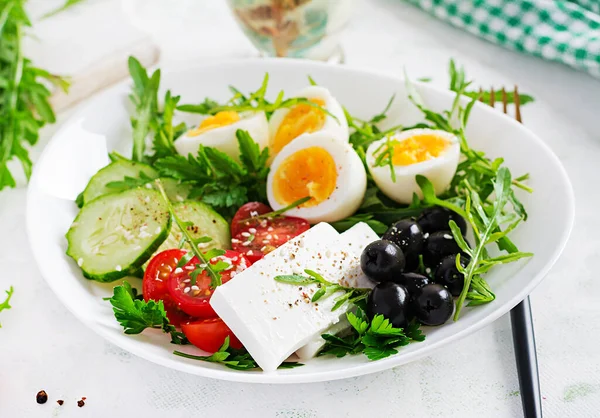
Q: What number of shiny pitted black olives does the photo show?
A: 8